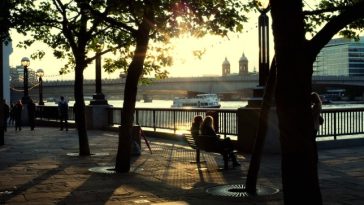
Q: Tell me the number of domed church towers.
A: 2